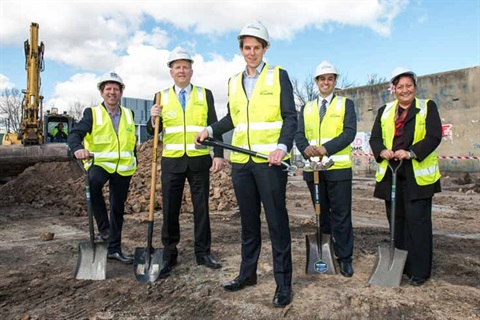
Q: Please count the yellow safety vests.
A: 5